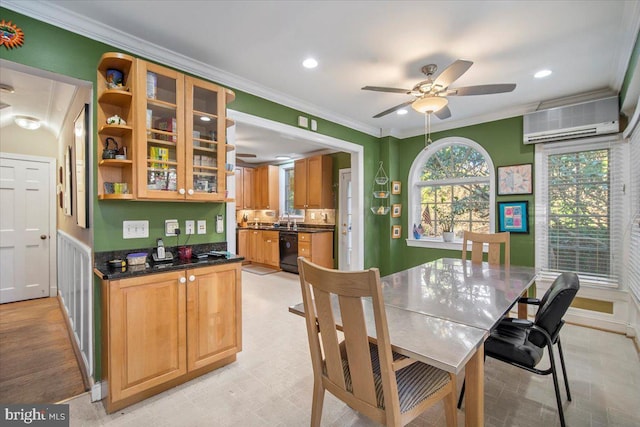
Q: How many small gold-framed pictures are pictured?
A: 3